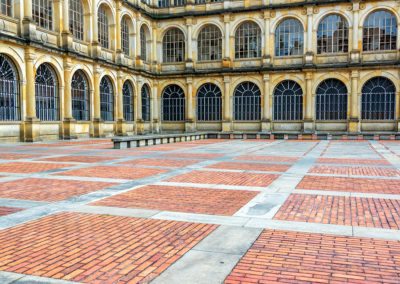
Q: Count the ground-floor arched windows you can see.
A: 12